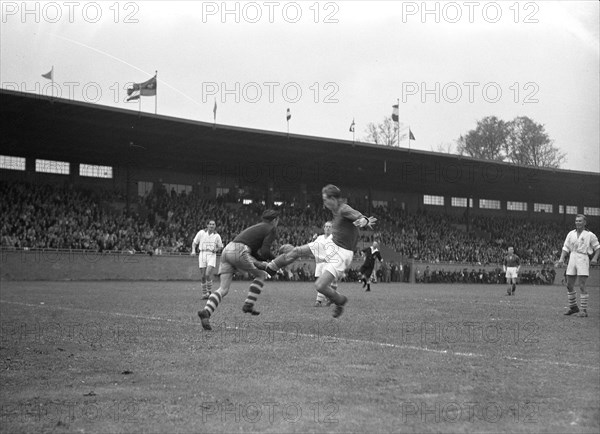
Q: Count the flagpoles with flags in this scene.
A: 8